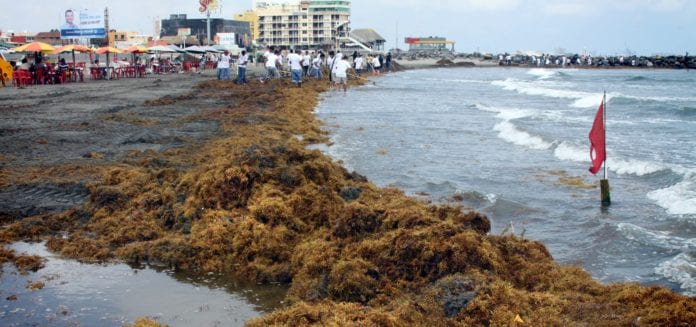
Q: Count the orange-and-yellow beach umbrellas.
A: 4